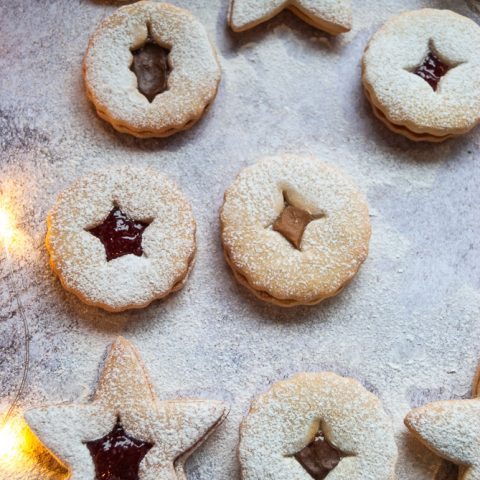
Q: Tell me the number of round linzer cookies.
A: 5